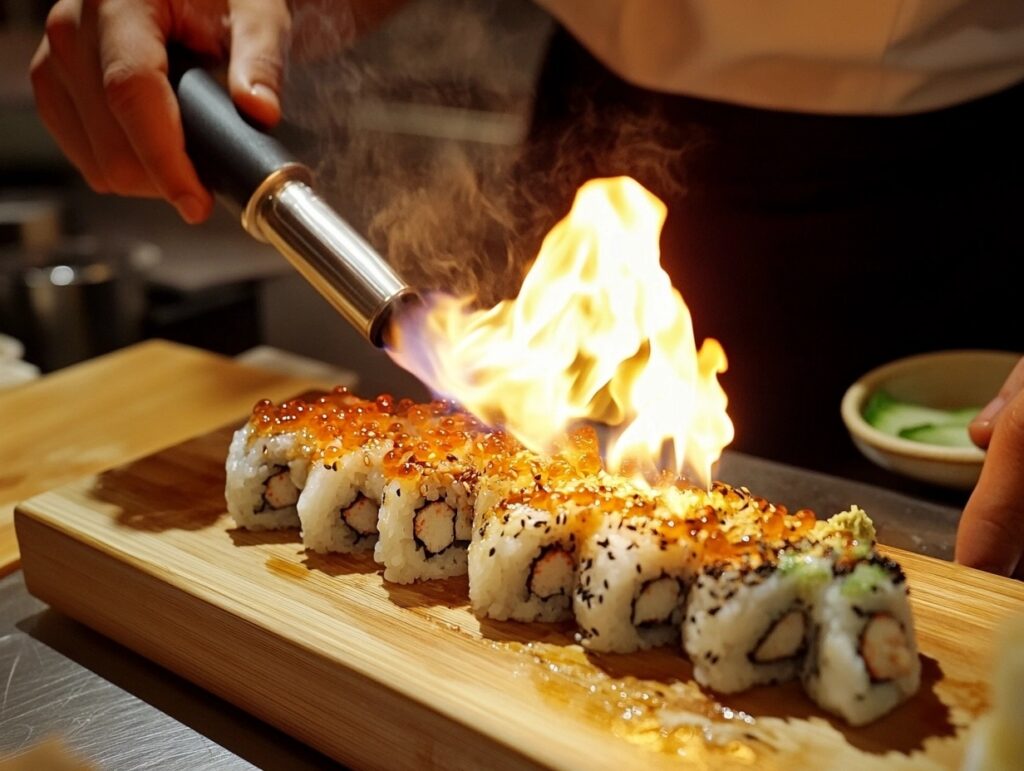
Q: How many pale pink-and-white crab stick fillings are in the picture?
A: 7